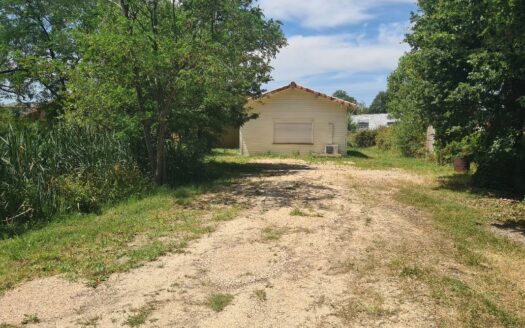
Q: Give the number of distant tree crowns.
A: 2